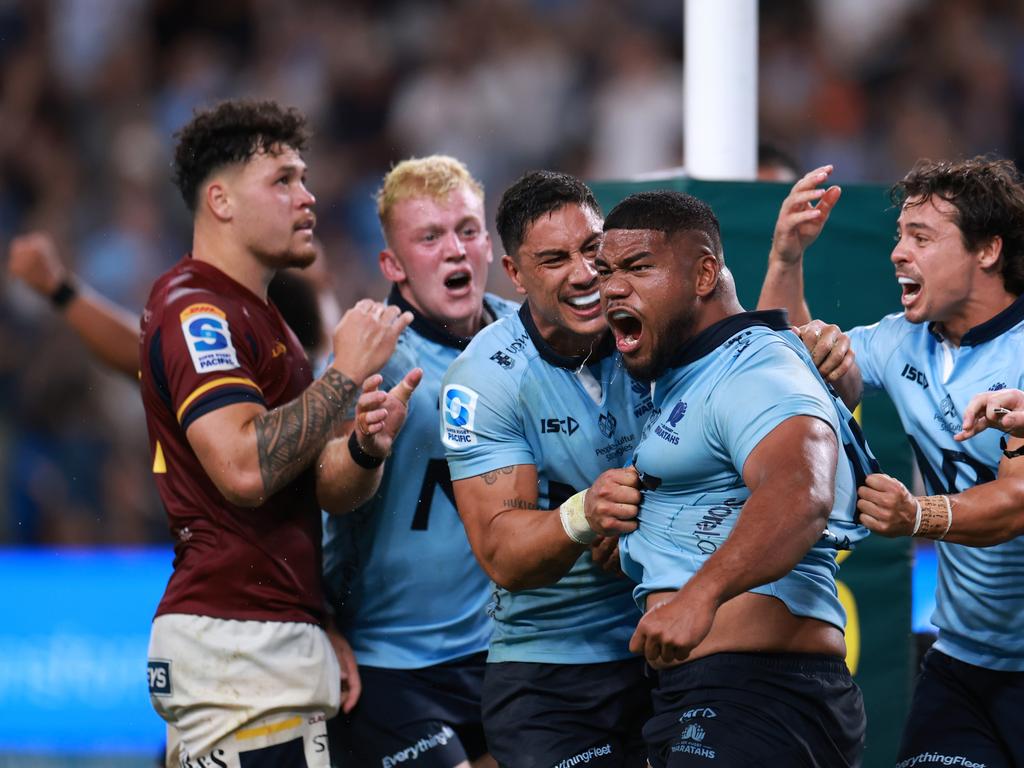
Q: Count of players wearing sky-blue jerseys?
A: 4